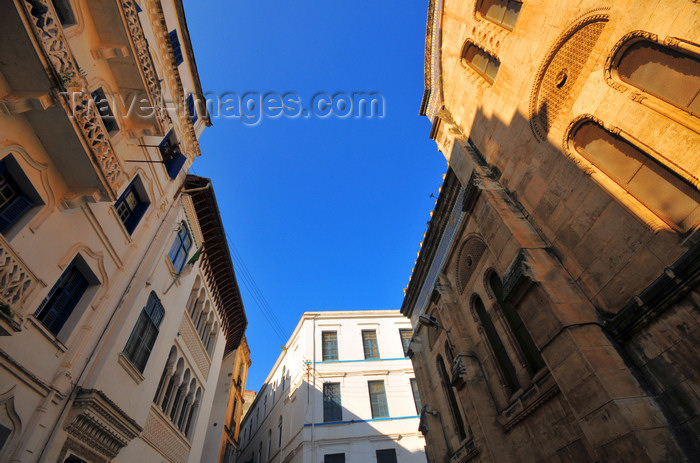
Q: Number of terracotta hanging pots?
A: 0